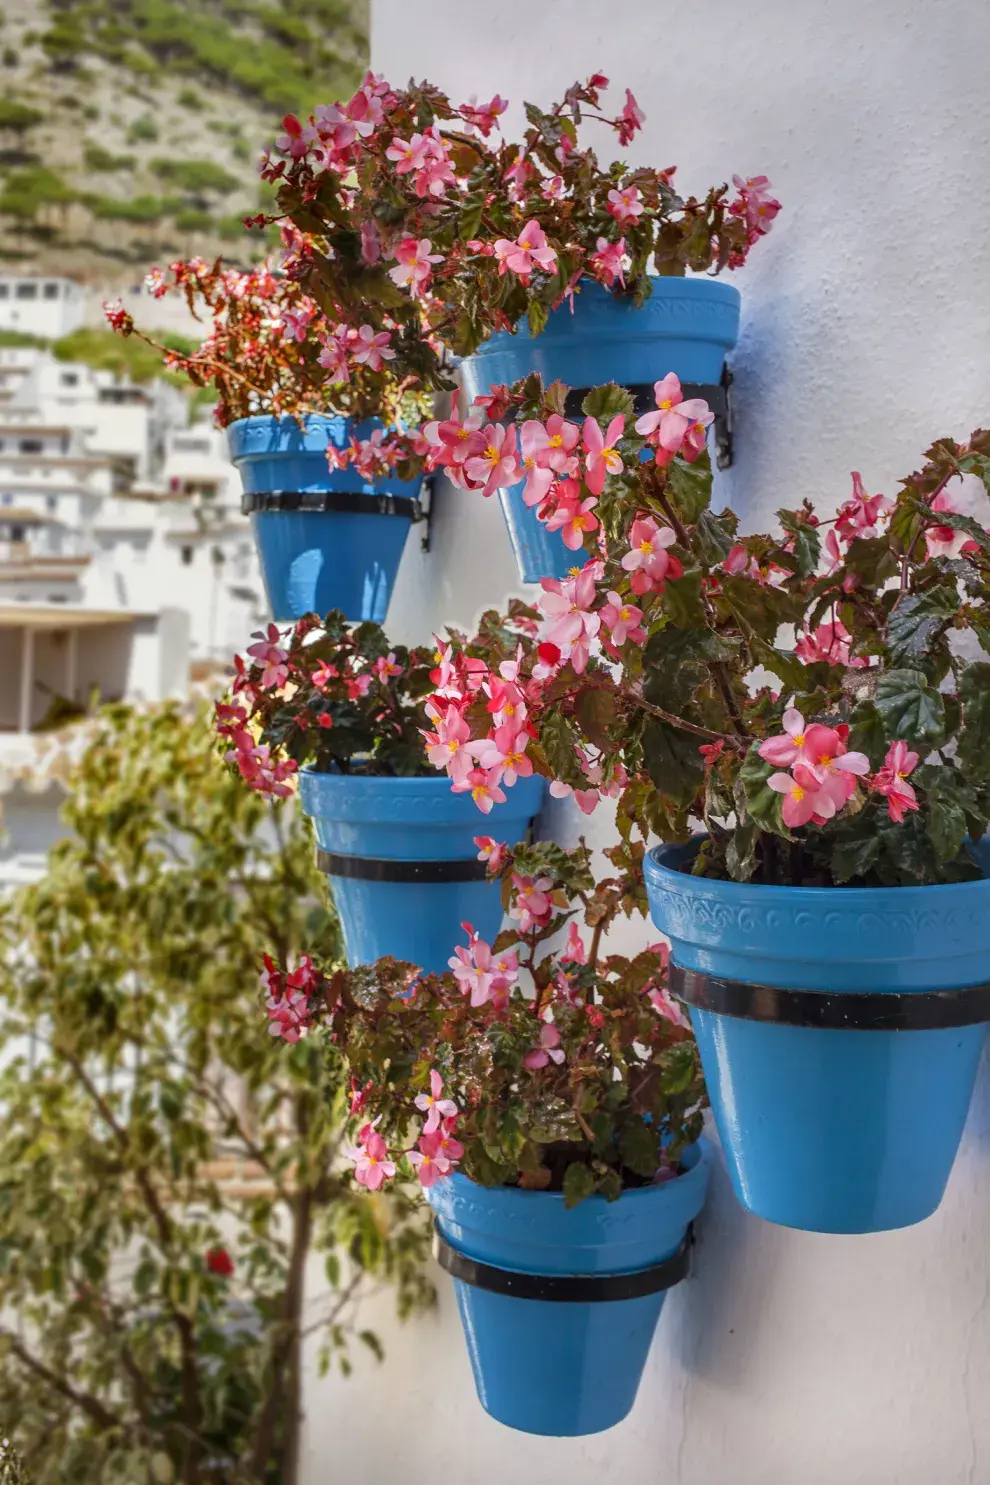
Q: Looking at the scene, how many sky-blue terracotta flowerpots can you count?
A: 5